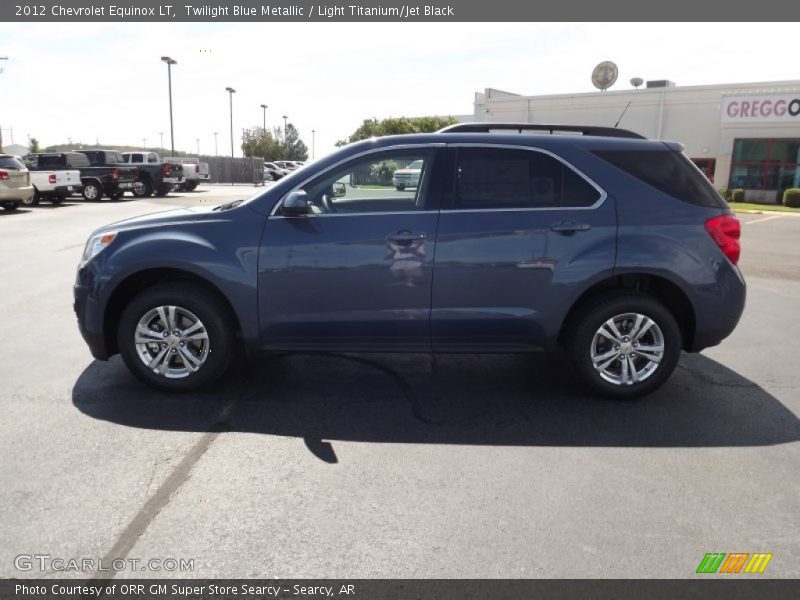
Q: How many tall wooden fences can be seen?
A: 1